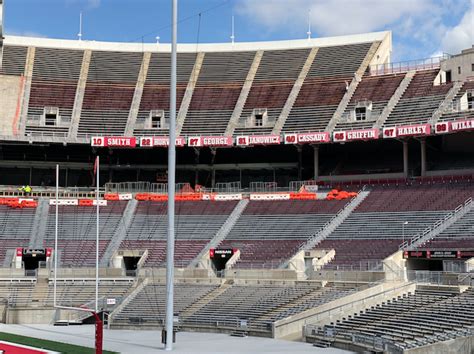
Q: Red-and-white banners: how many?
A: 8